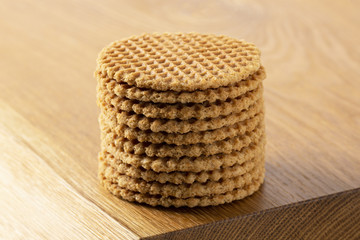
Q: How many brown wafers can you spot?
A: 10